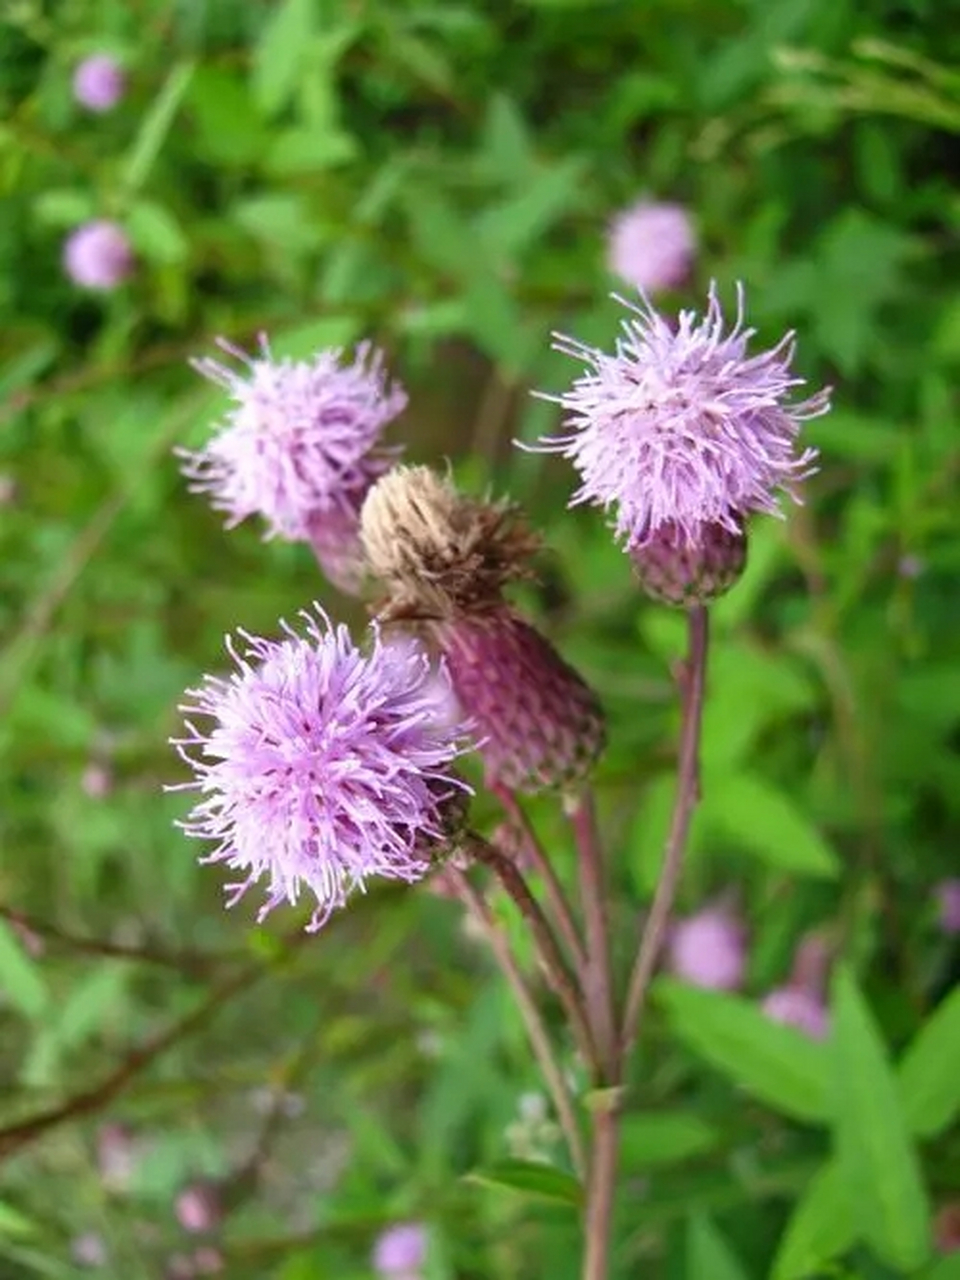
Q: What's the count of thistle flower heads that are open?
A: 3